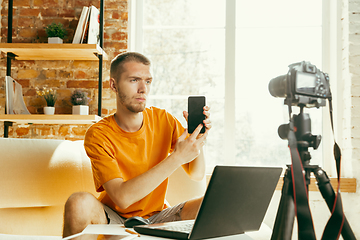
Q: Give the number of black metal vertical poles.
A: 2